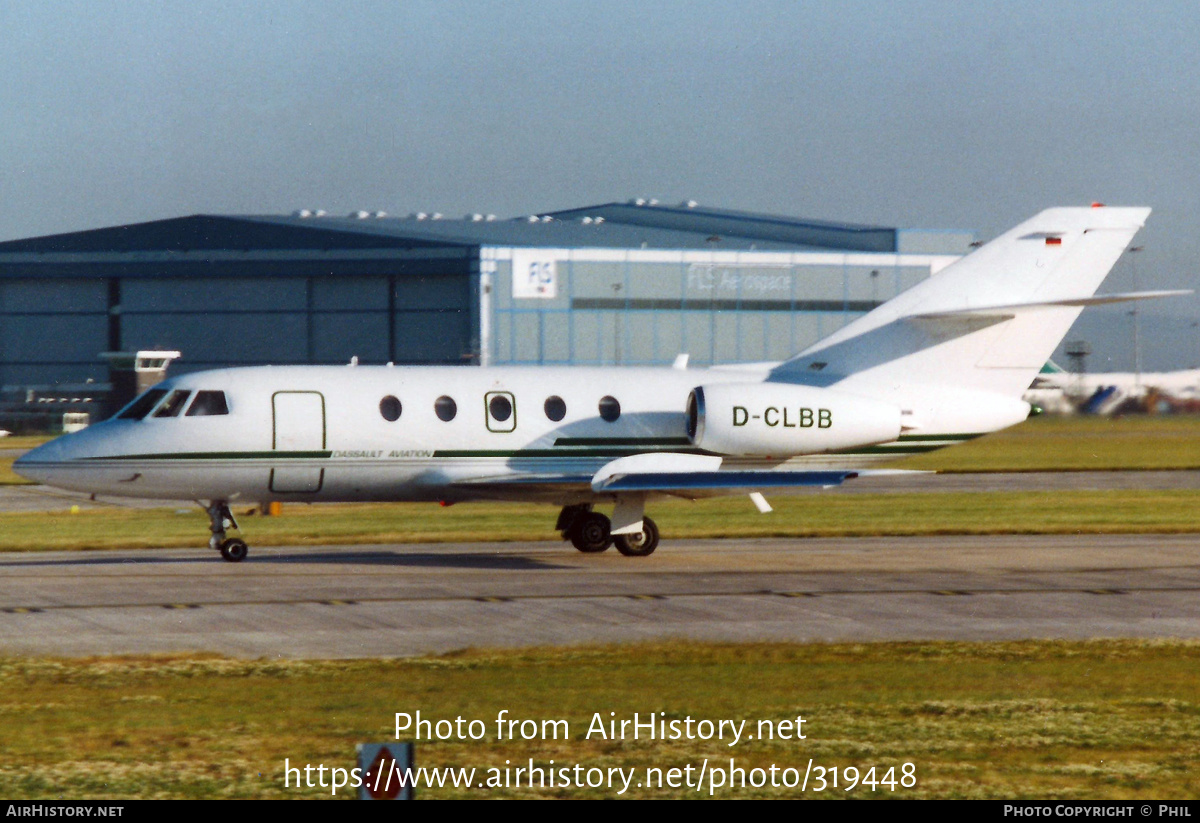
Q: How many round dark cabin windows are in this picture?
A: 5